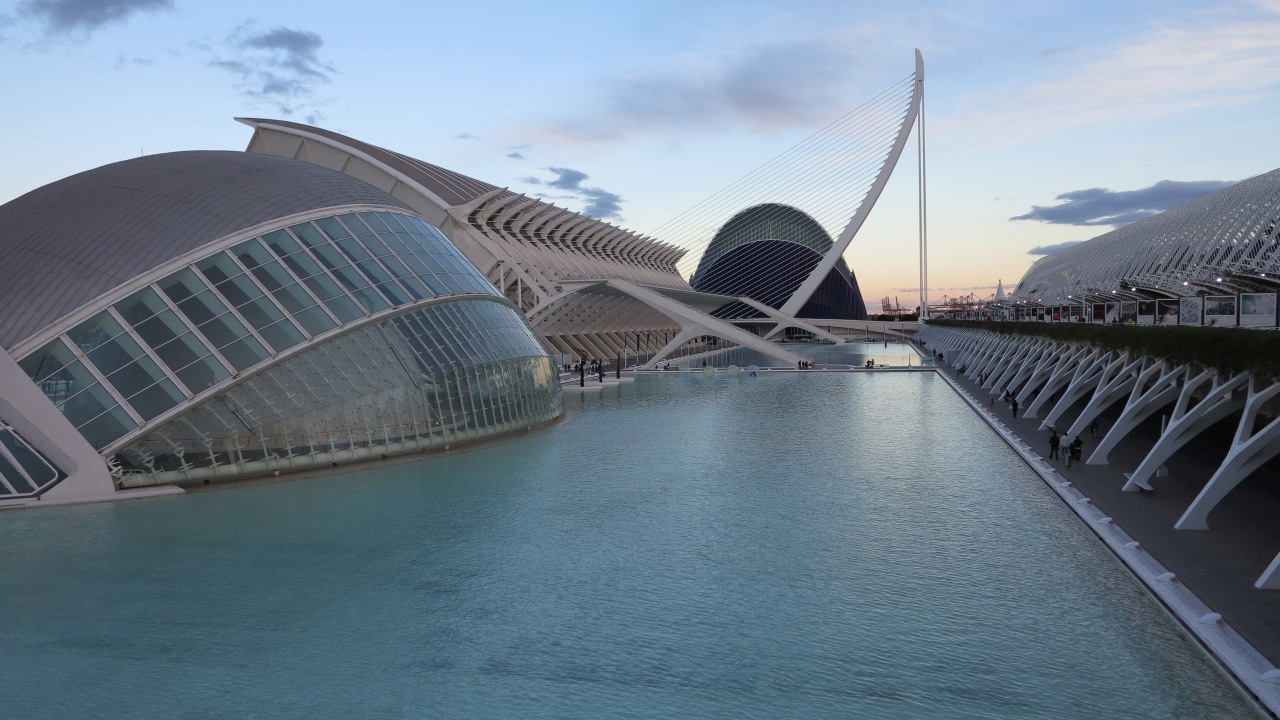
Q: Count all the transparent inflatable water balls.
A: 4